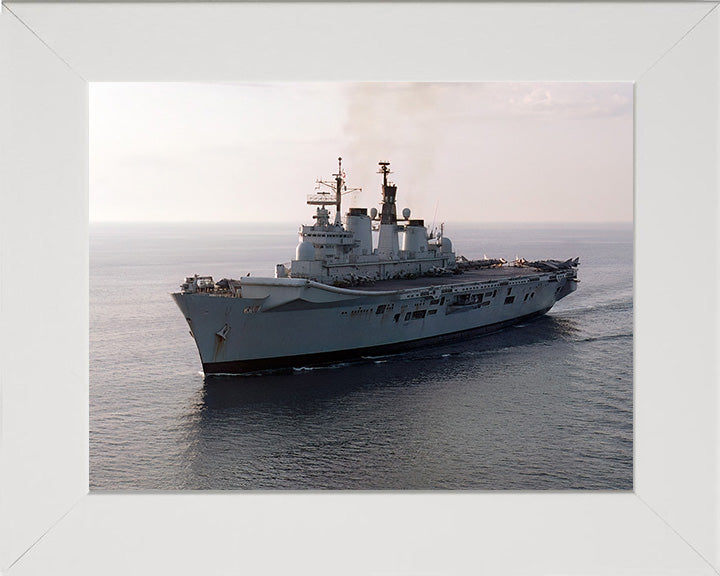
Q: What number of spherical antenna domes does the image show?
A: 4